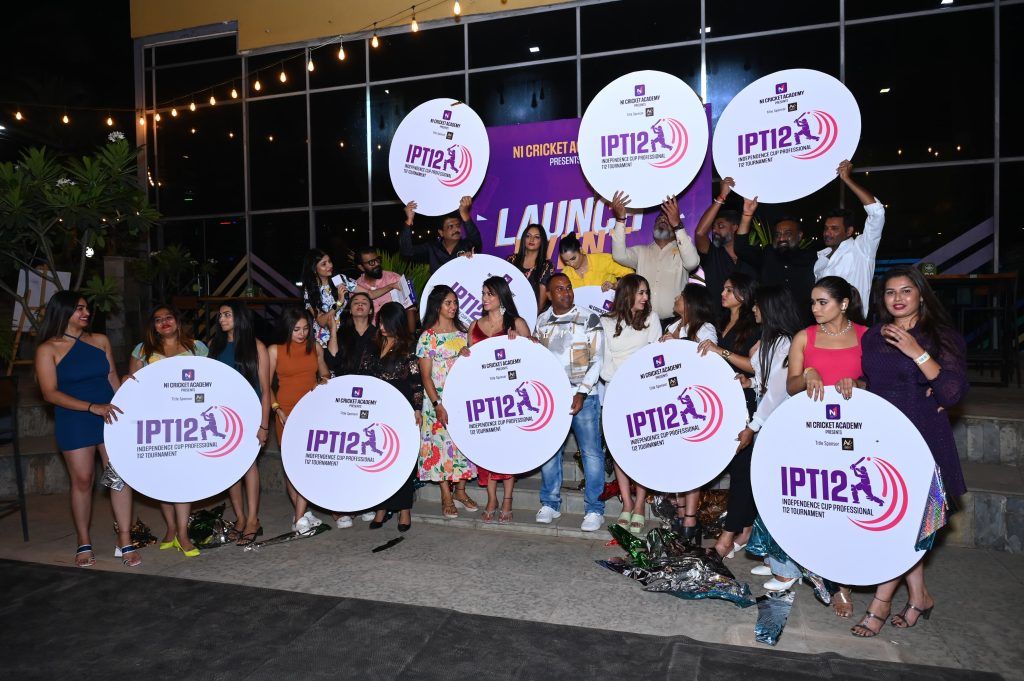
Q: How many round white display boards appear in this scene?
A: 10